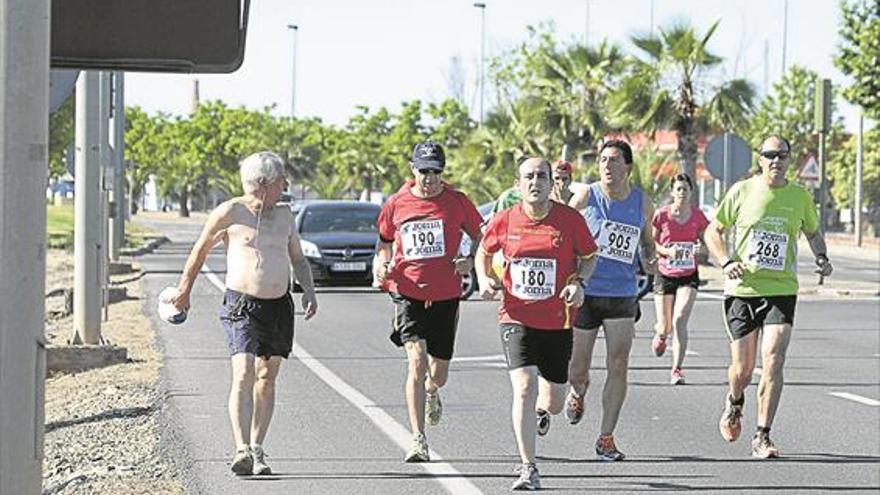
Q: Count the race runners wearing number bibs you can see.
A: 5